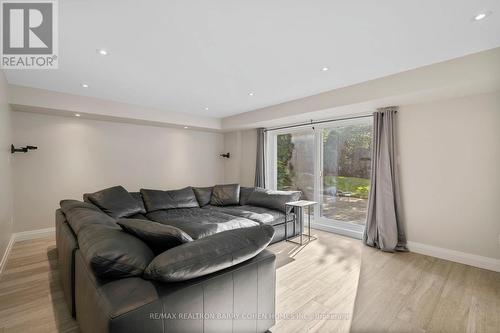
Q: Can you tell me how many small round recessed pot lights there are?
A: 8